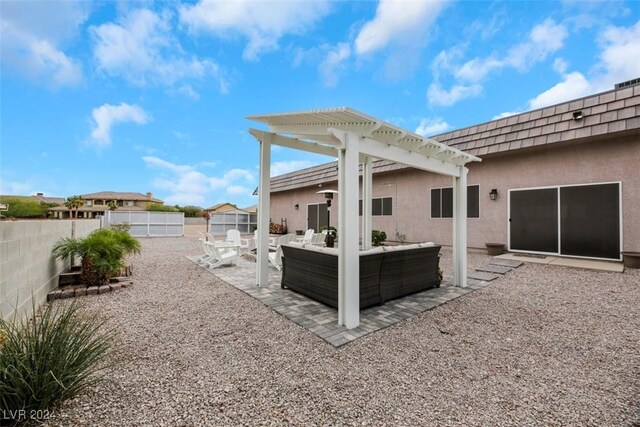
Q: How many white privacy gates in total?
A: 2